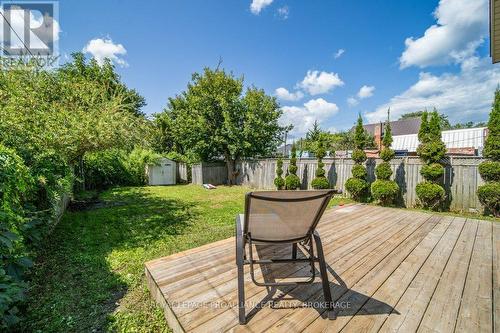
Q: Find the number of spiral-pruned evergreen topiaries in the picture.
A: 7